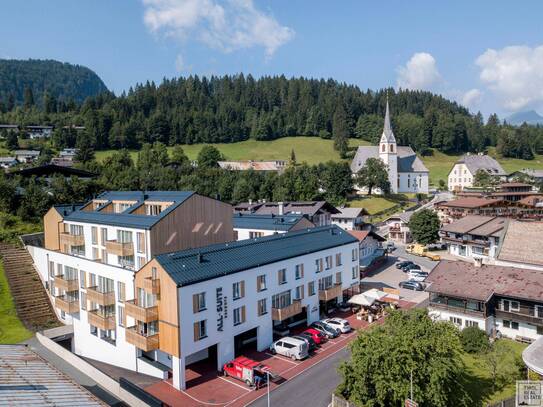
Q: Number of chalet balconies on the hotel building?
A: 11